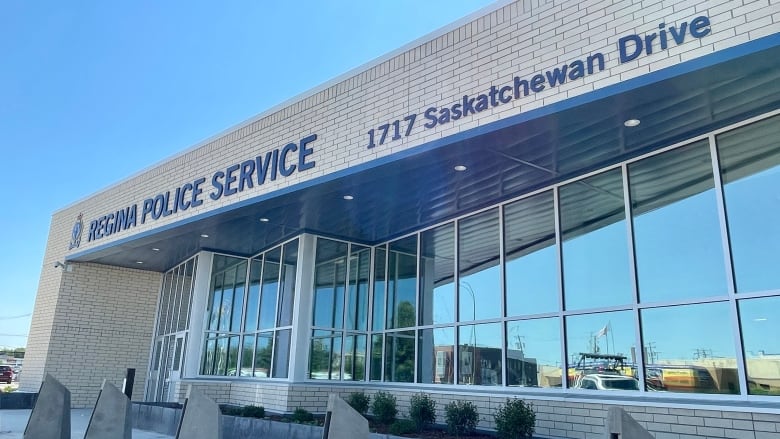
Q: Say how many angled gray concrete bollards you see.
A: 5